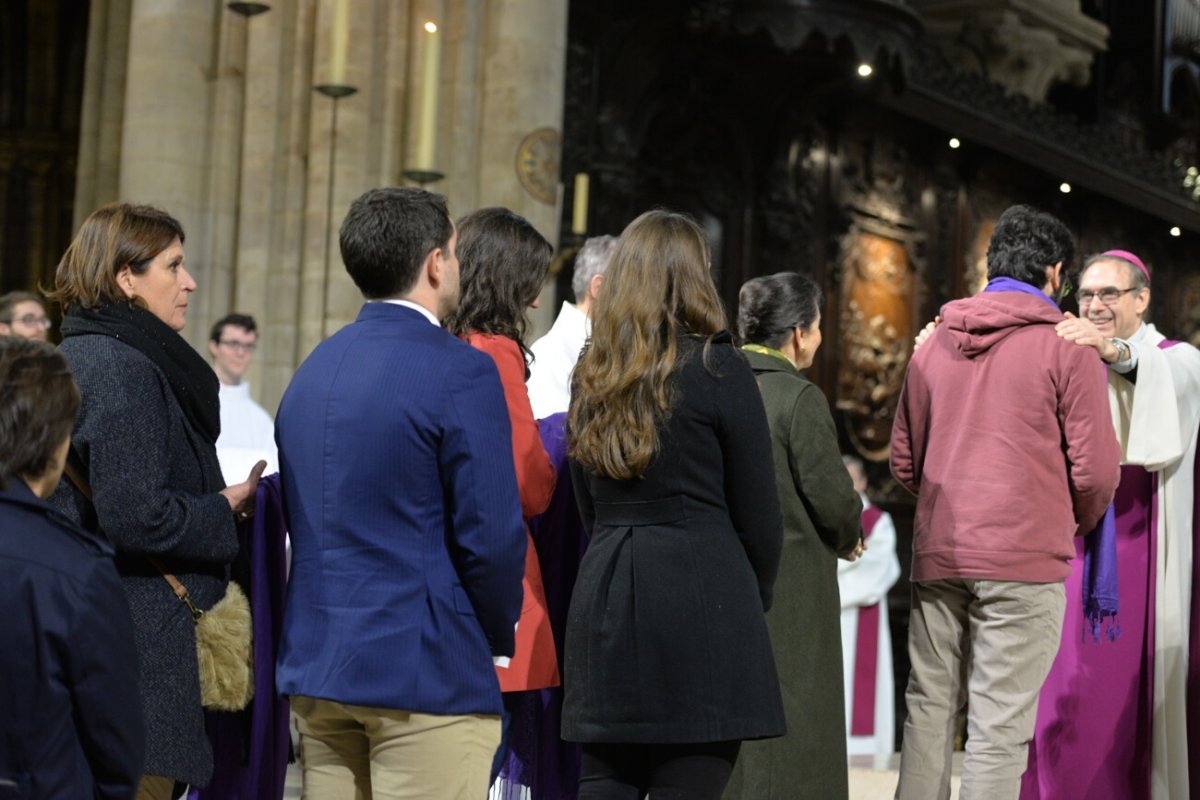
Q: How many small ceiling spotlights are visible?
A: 4